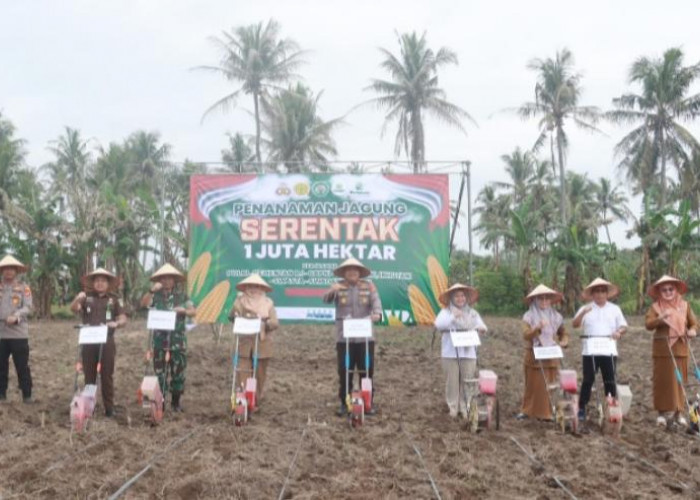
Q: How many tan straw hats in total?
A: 9